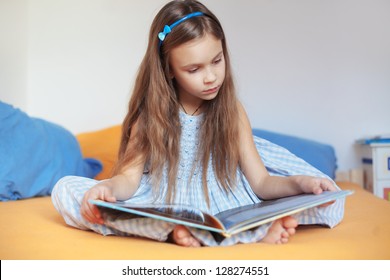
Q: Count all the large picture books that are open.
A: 1